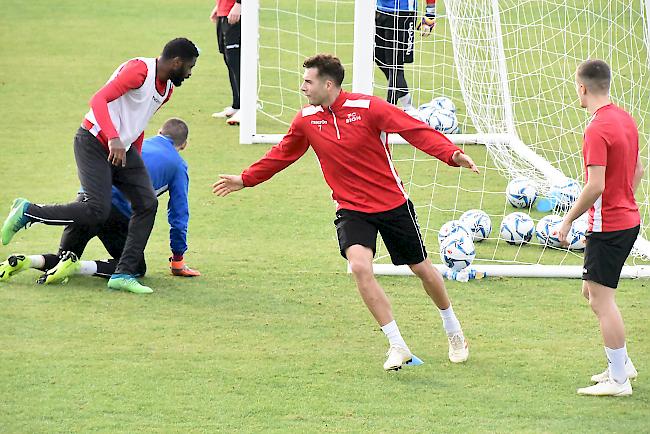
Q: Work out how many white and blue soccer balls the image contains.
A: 11